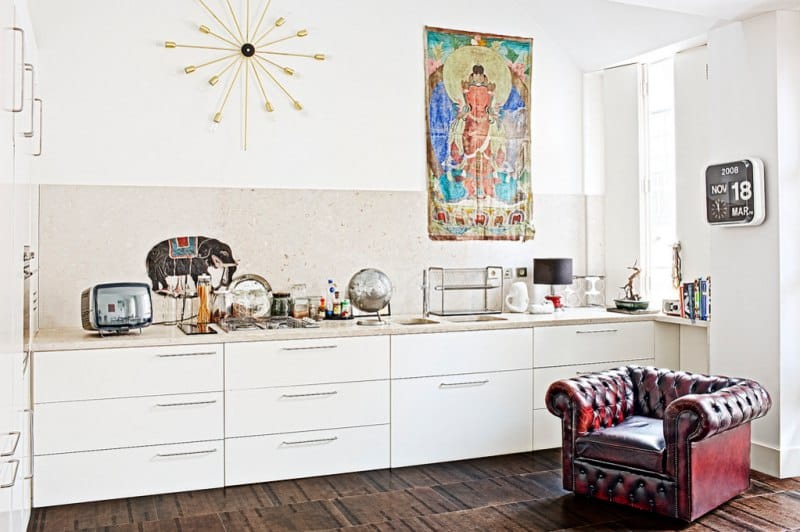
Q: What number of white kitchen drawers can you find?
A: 11